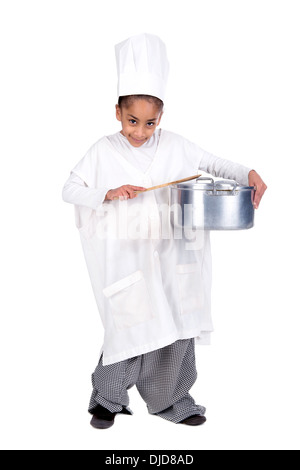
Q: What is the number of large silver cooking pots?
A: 1